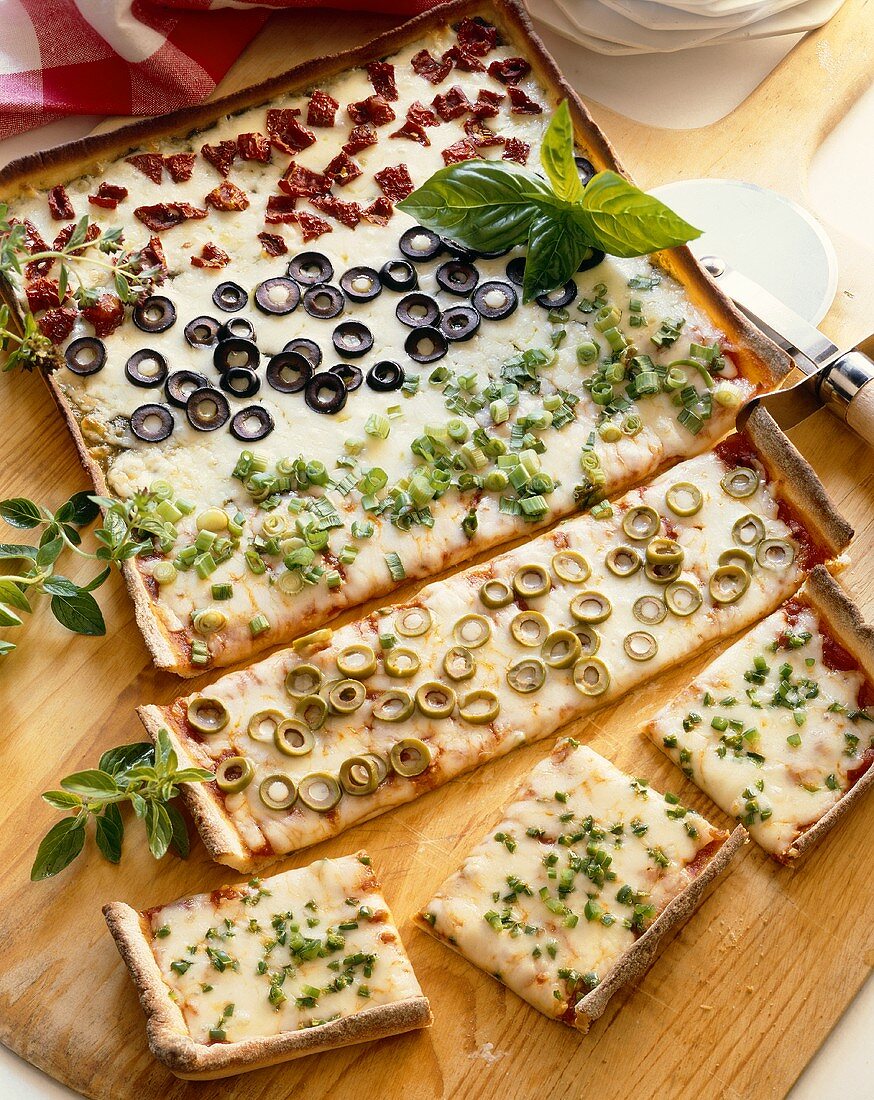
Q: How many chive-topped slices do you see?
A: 3